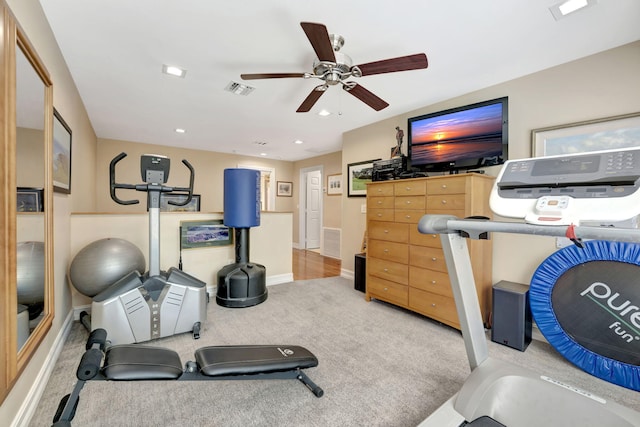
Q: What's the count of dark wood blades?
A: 5